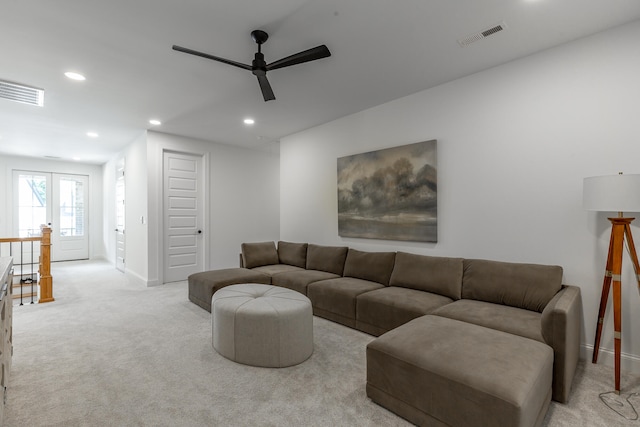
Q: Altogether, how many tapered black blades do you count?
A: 3